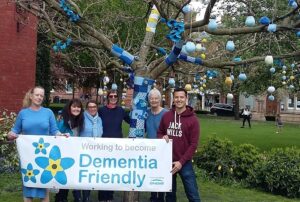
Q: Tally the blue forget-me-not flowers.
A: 3